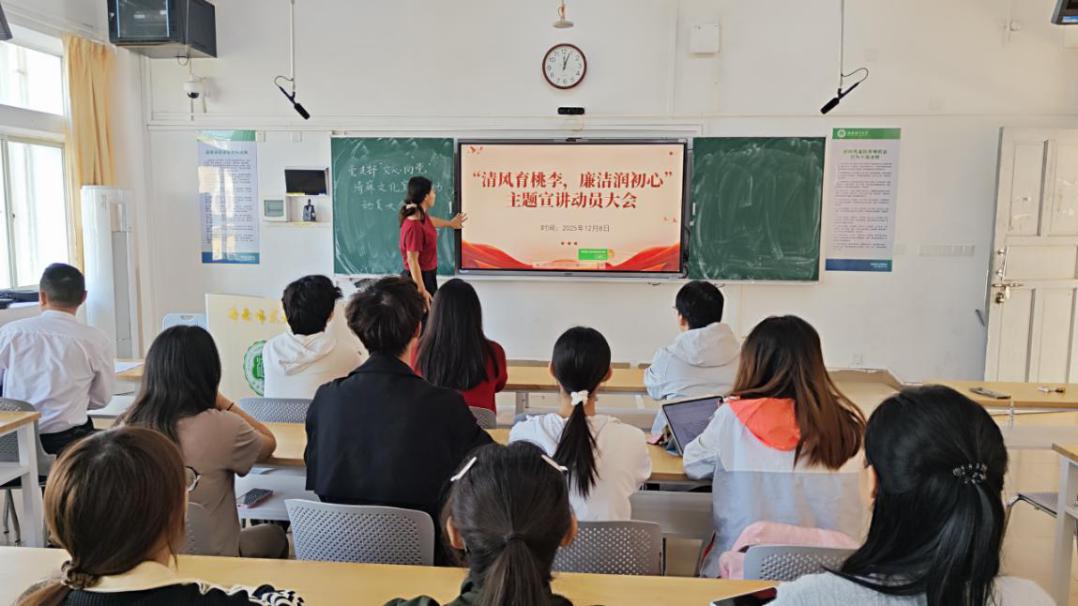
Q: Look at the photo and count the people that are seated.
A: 11